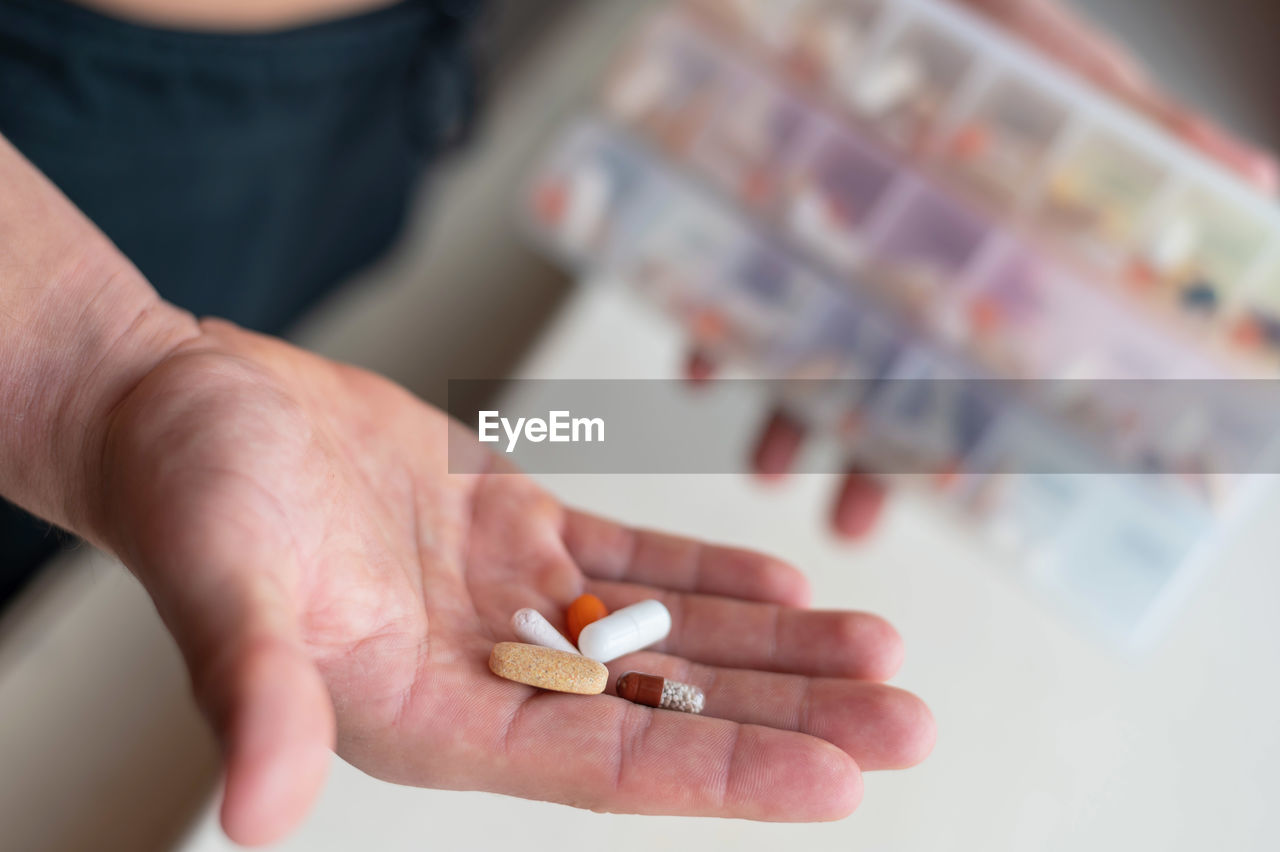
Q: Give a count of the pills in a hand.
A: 5